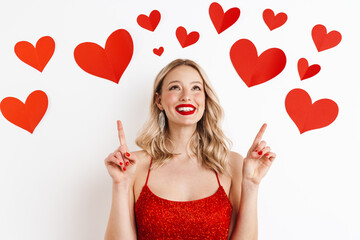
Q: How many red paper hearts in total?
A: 12